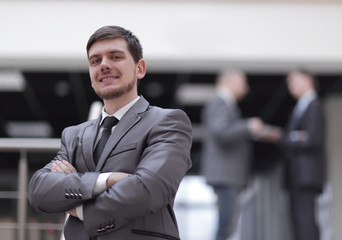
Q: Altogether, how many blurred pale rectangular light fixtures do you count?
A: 3